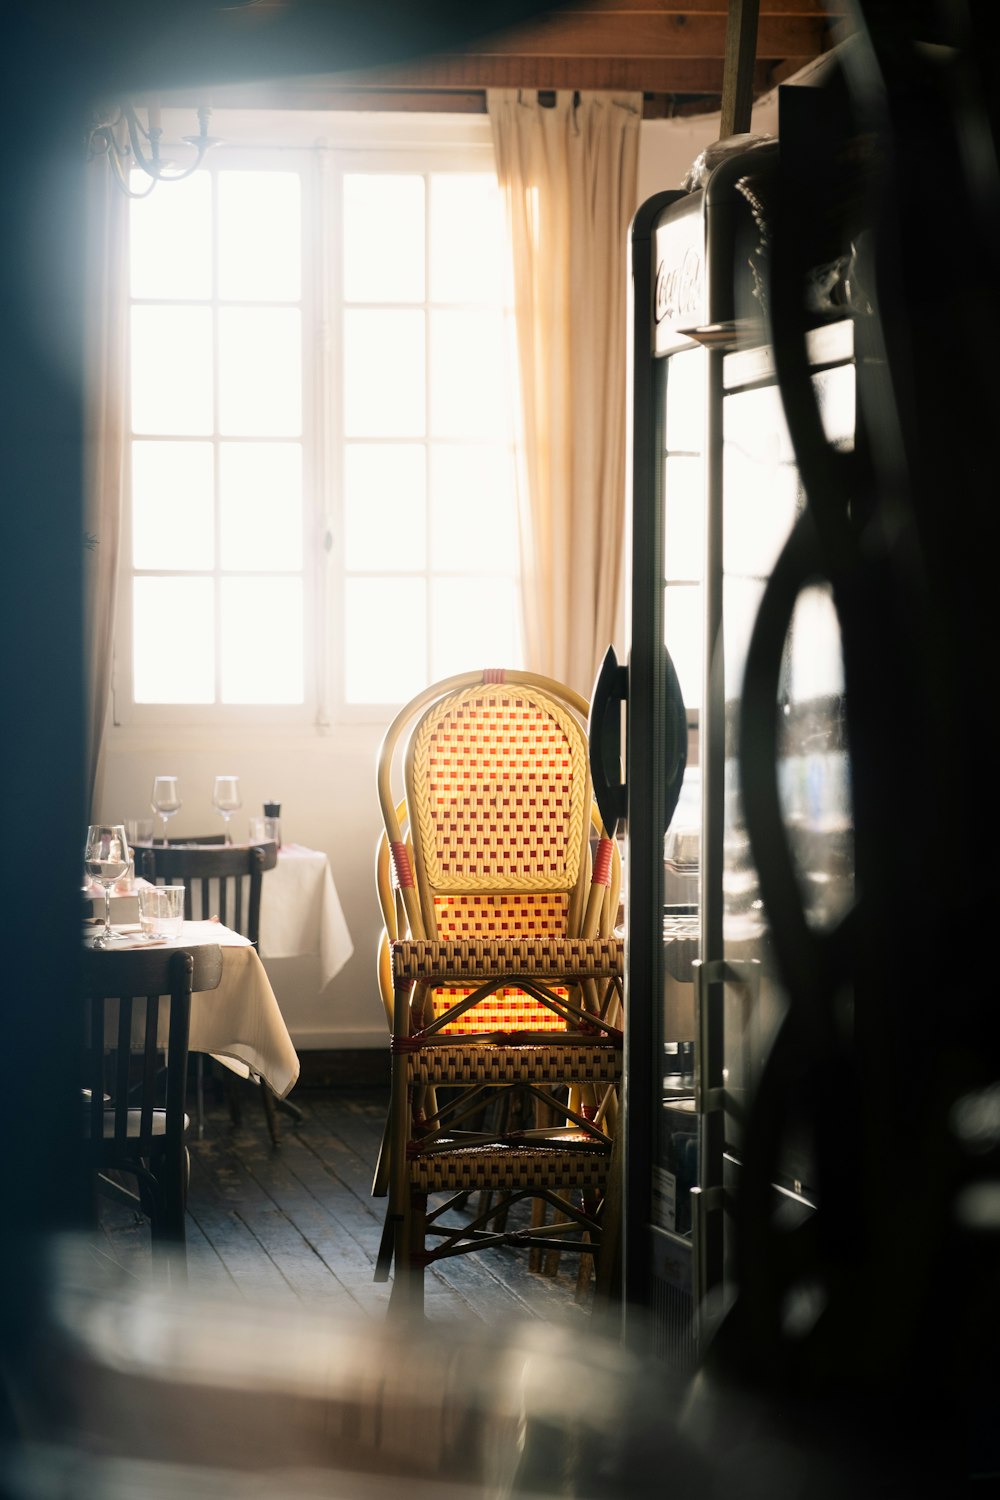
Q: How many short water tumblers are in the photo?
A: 3